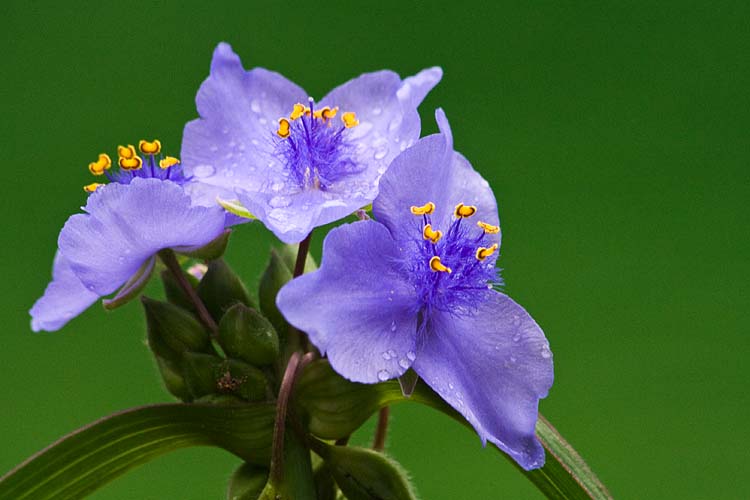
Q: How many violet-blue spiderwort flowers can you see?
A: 3